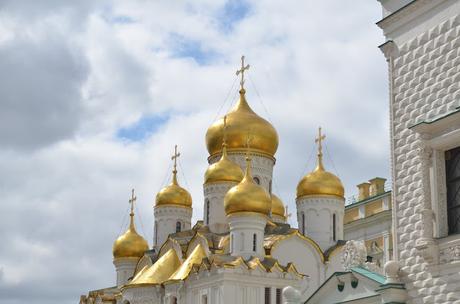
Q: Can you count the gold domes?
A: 7